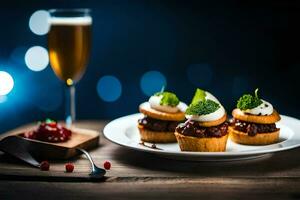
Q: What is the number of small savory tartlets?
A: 3